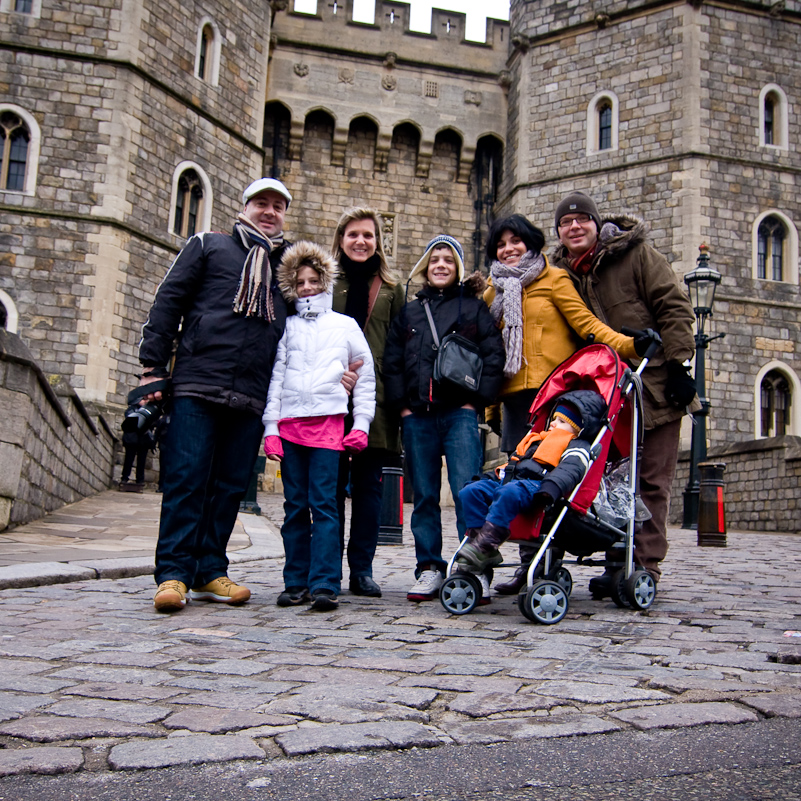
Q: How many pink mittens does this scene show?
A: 2